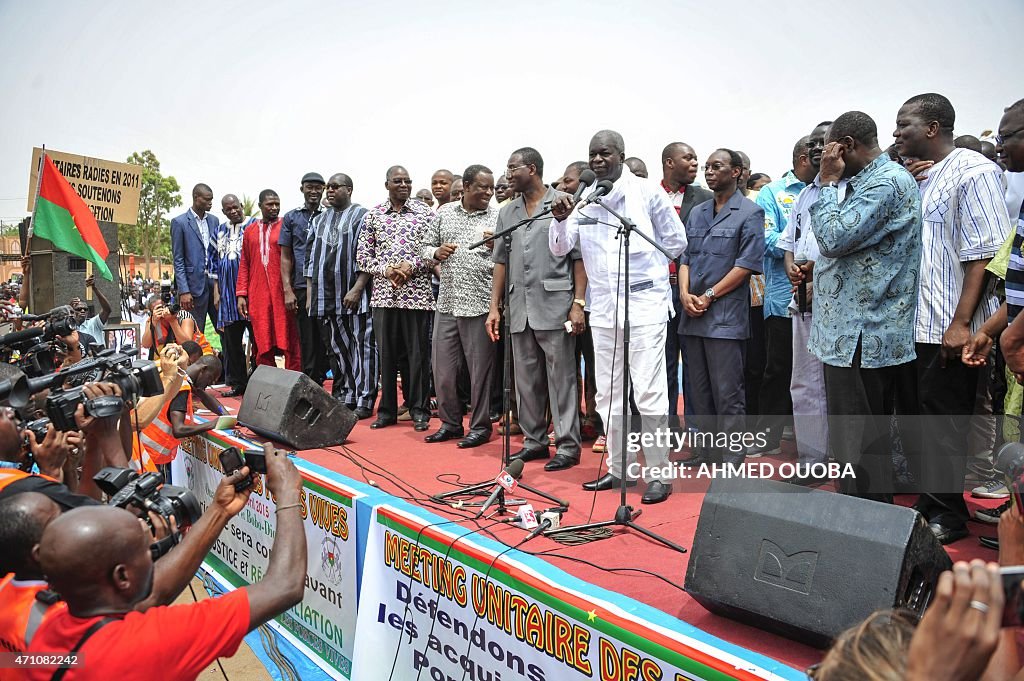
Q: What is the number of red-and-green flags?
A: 1